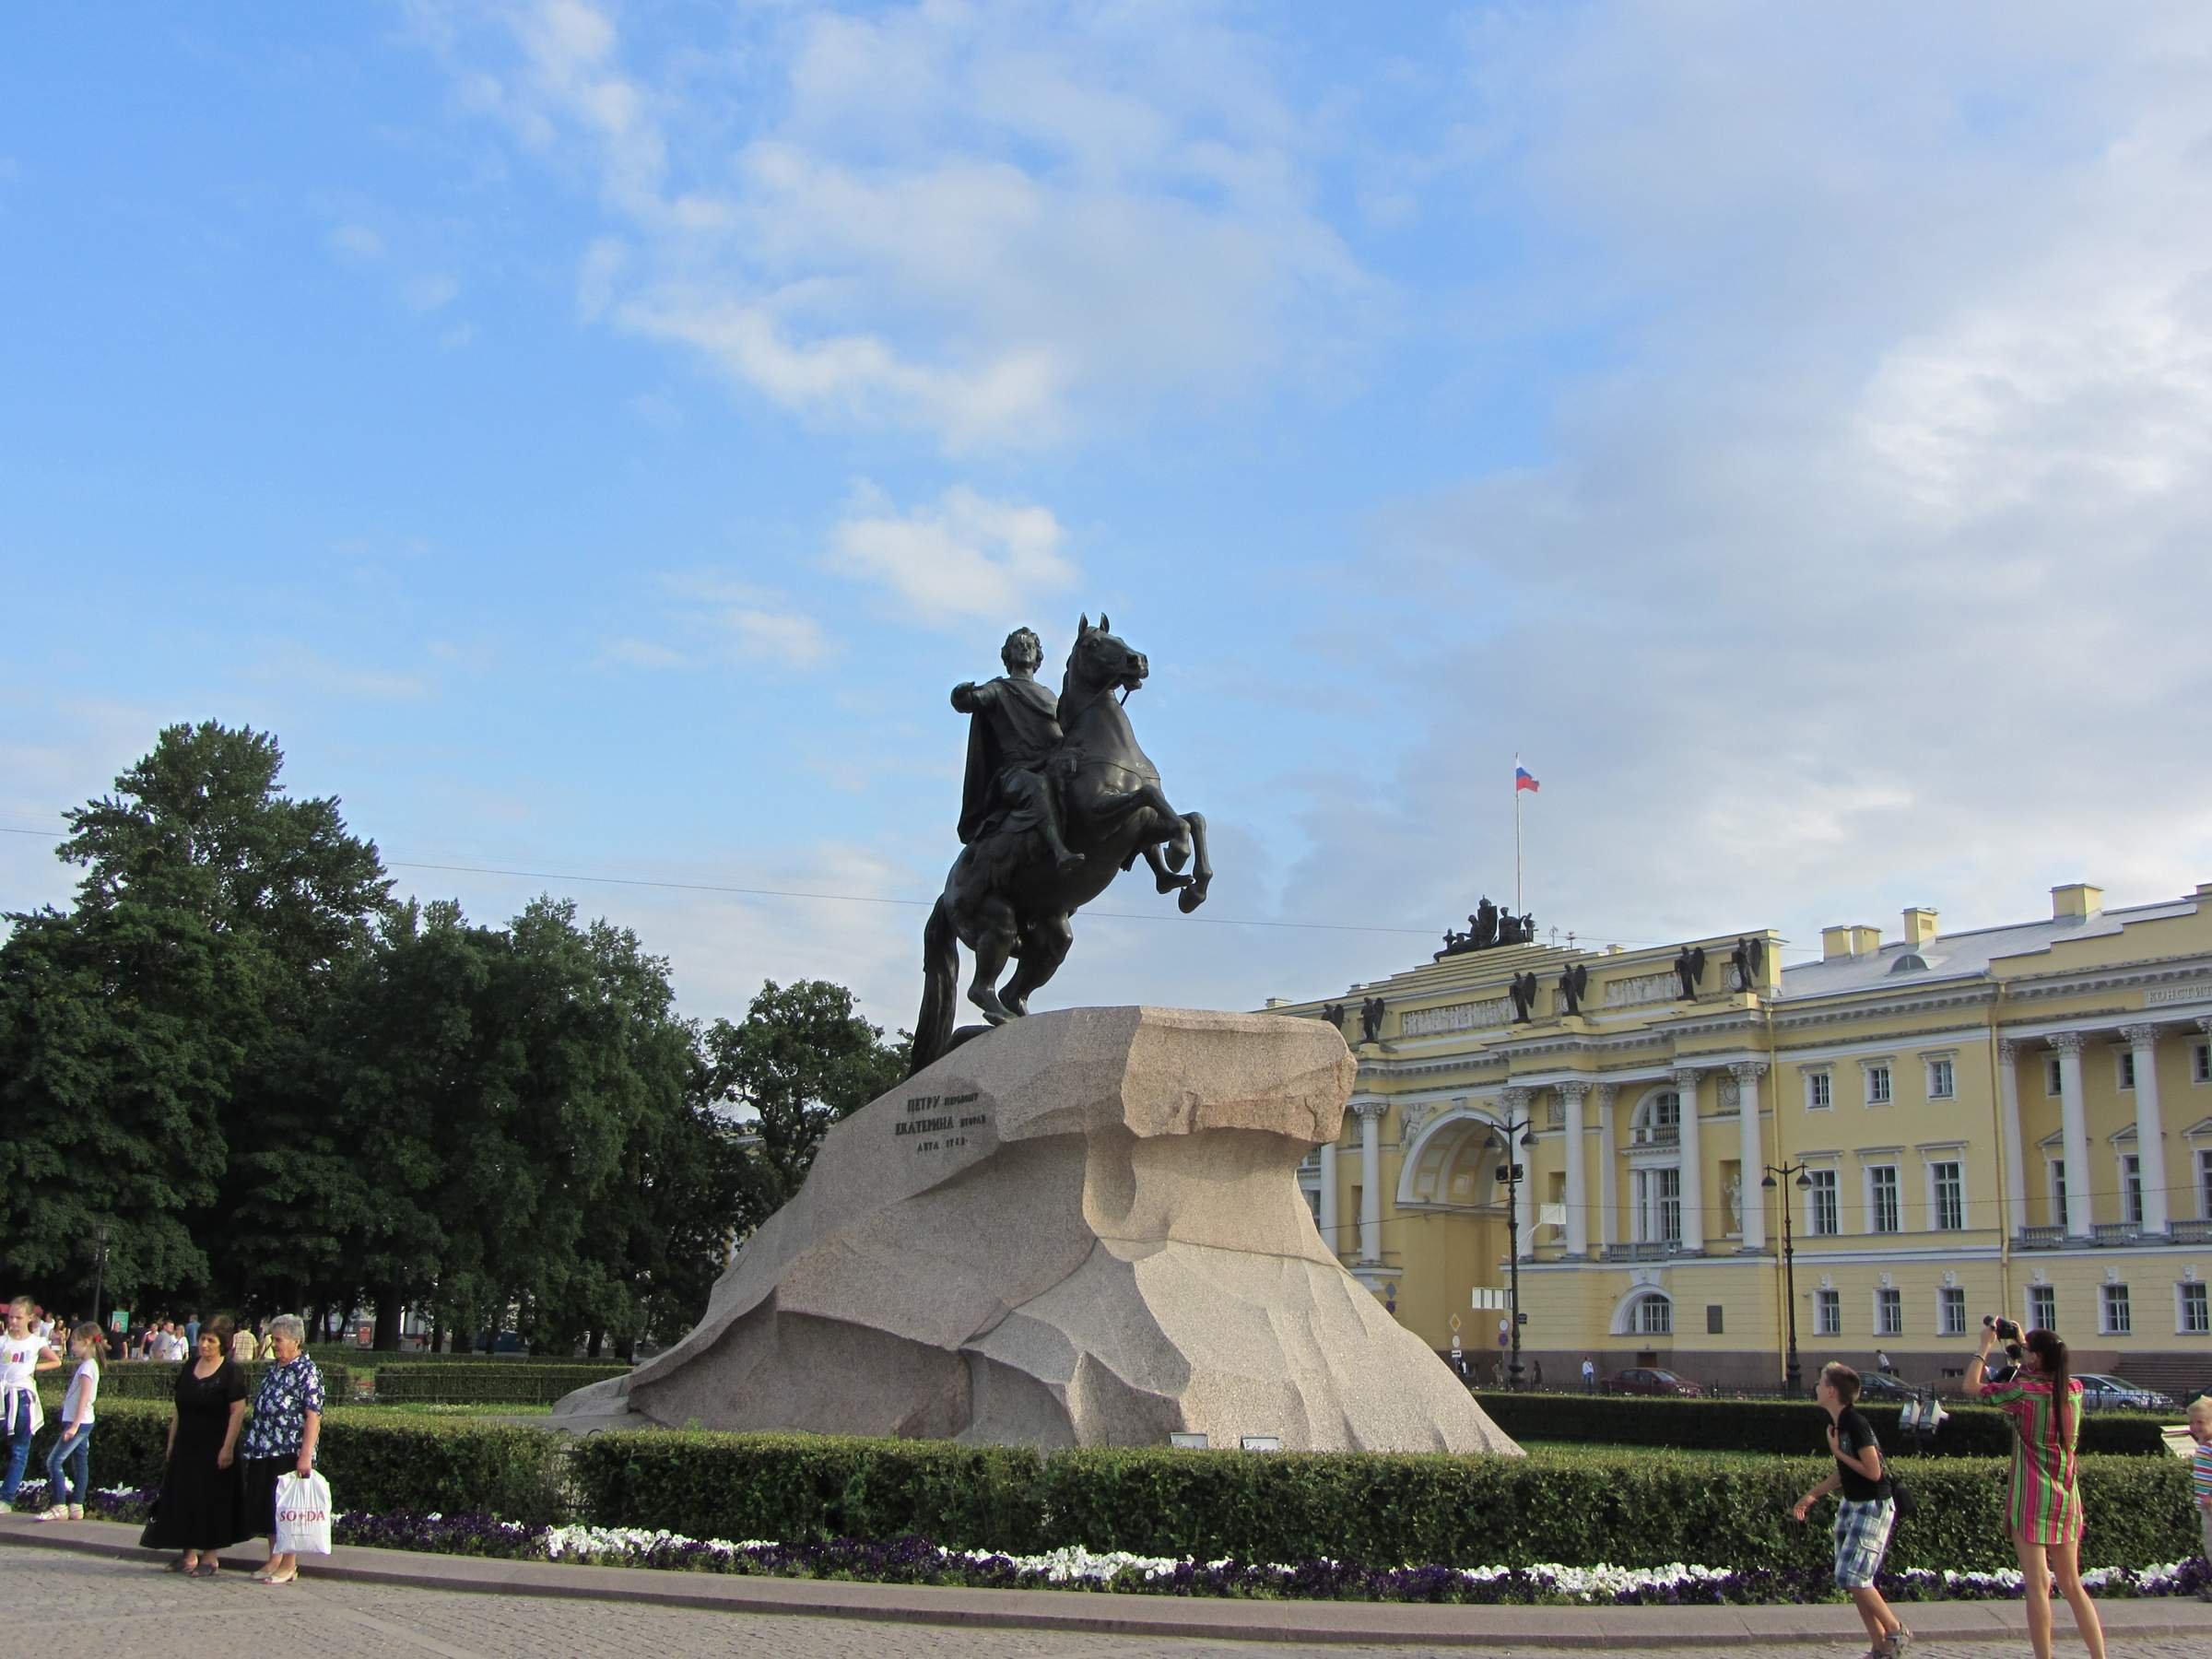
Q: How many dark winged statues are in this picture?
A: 6